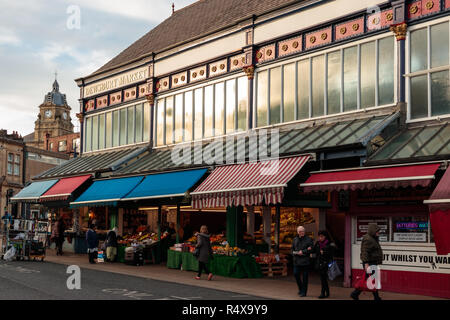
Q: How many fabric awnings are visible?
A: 7